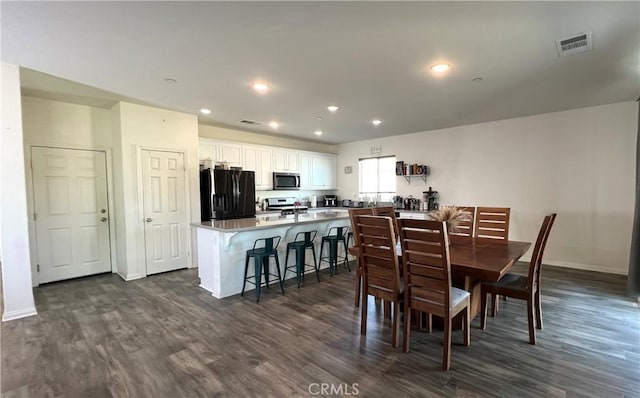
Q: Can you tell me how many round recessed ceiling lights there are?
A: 7